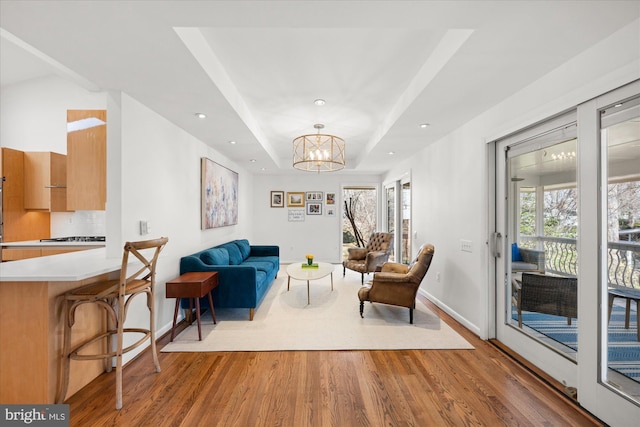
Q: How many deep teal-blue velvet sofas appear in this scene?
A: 1